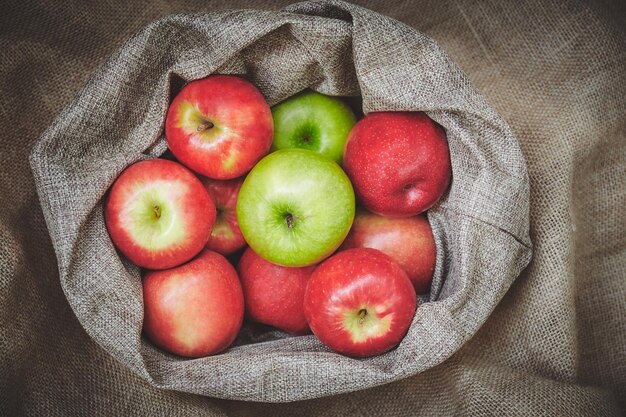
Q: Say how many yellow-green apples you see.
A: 2